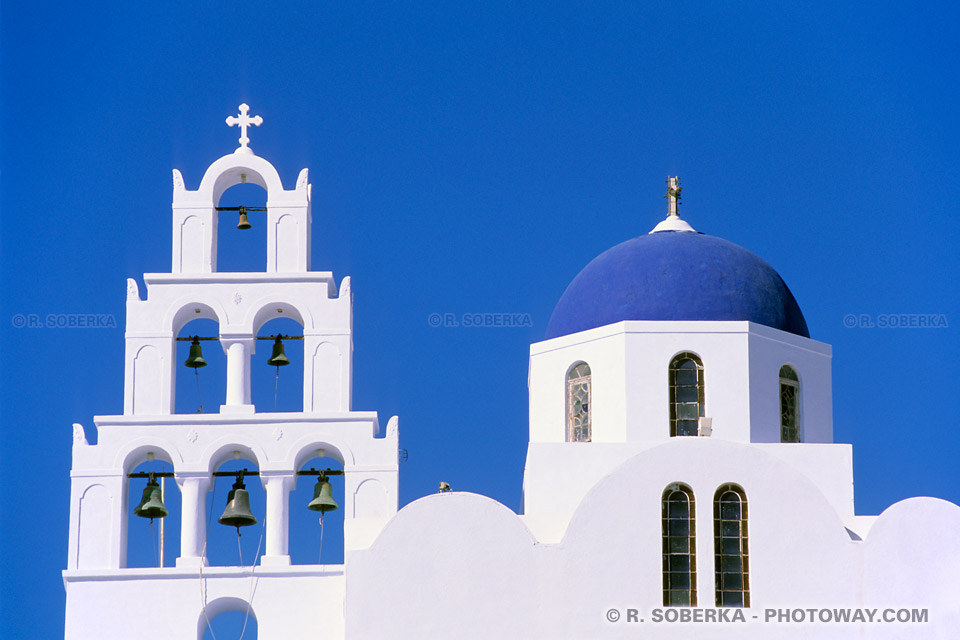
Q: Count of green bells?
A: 5